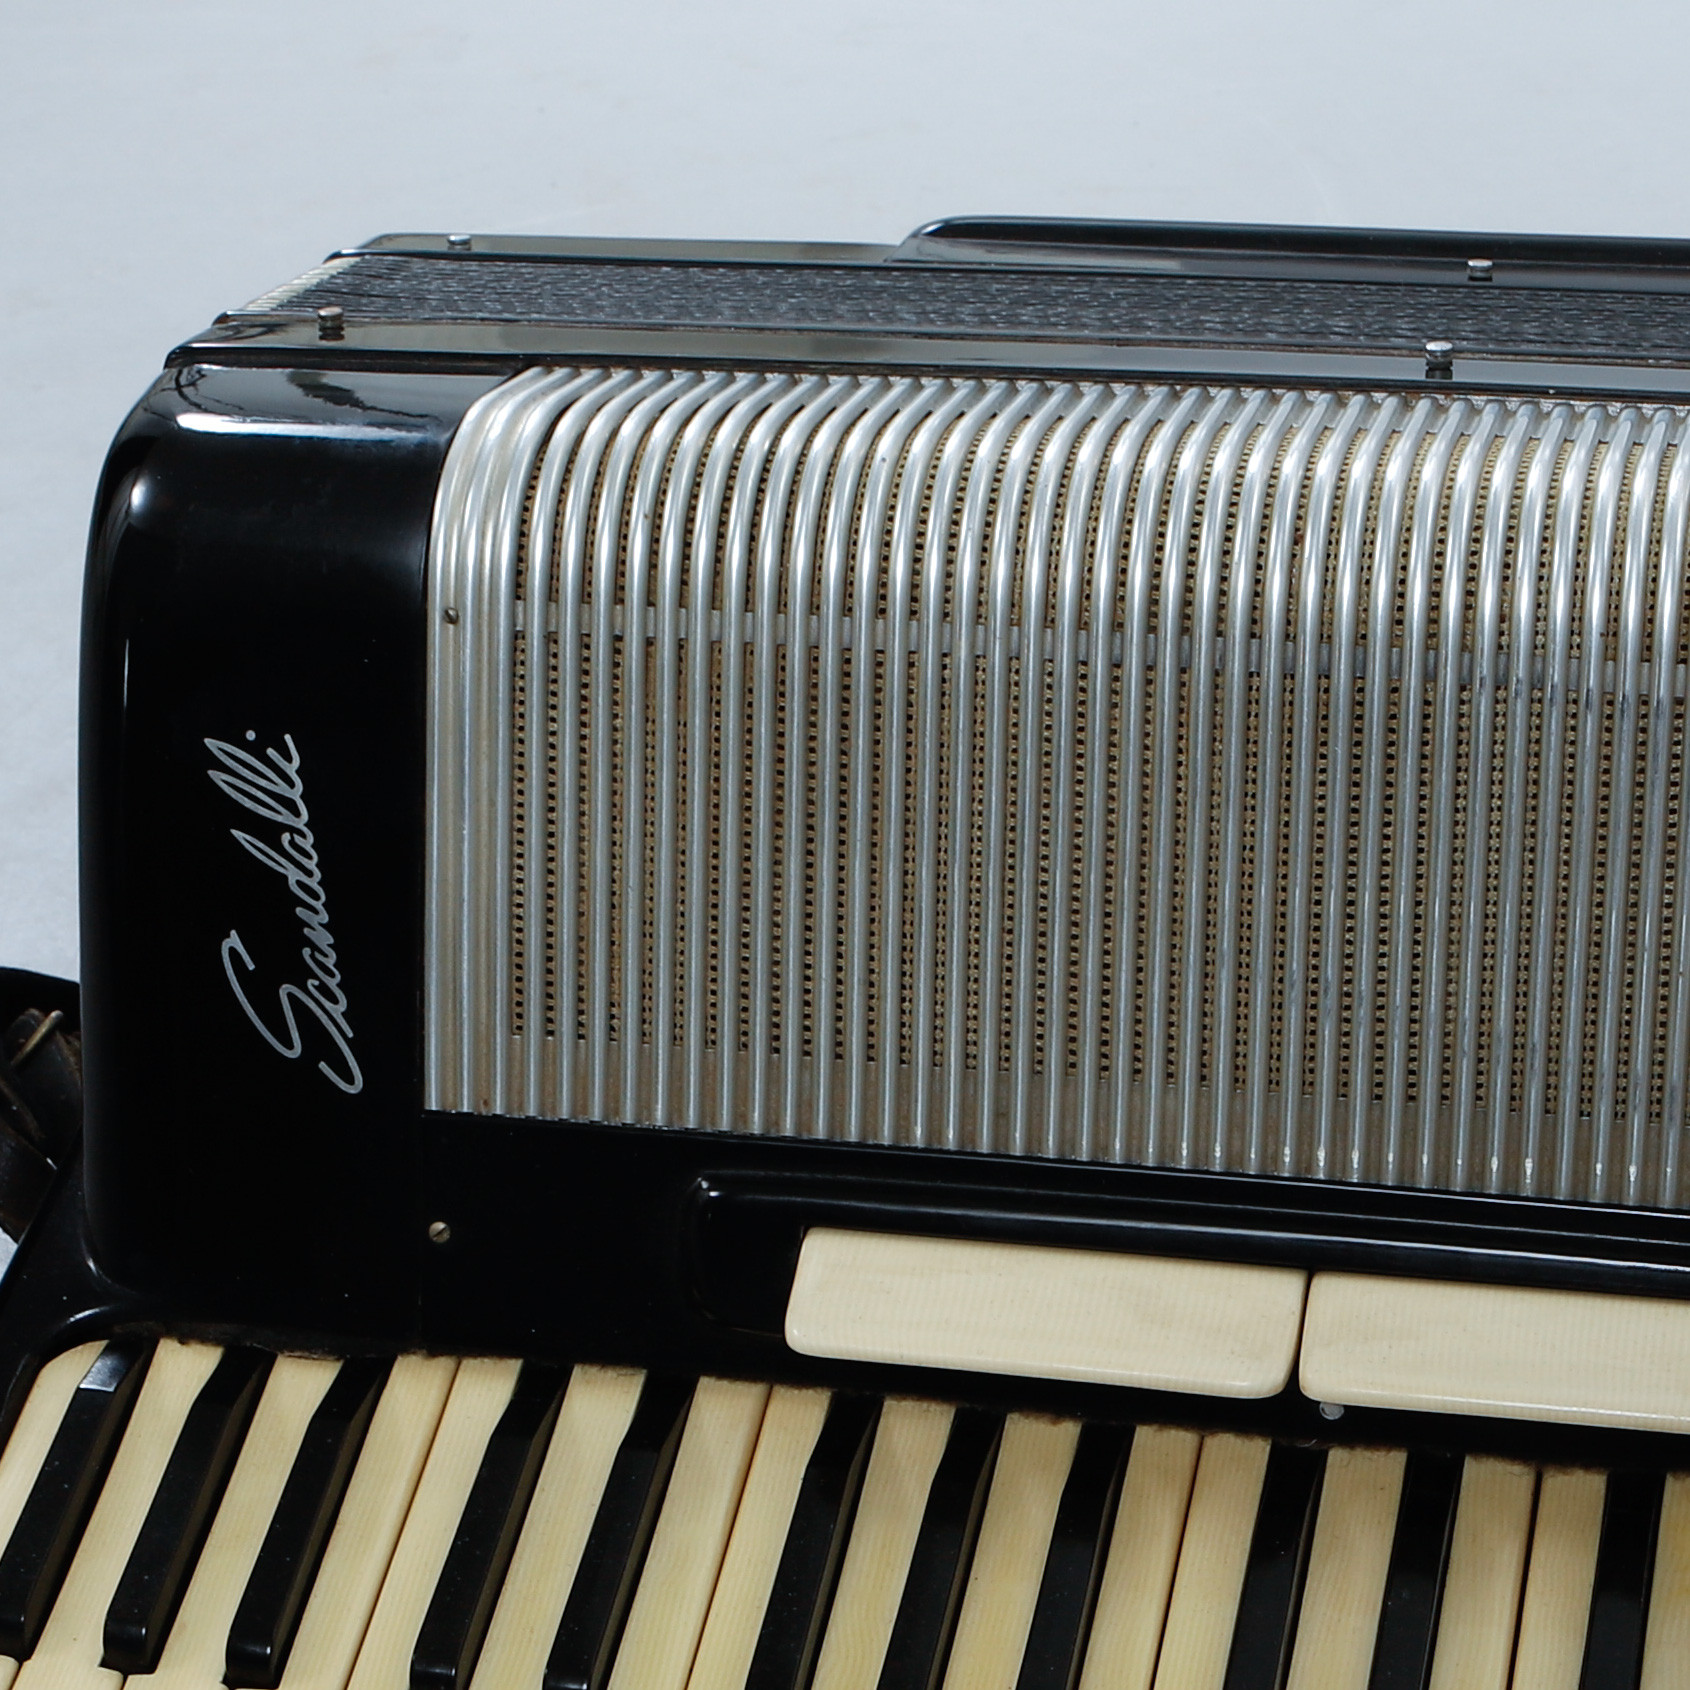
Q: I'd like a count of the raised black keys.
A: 11